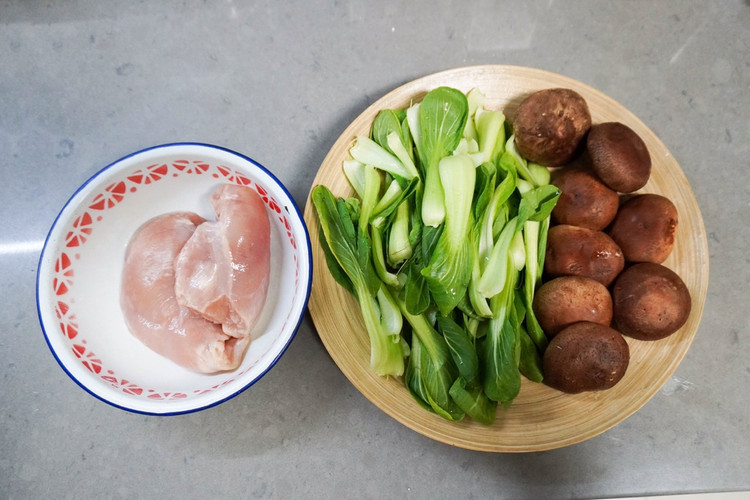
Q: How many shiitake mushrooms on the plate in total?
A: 8